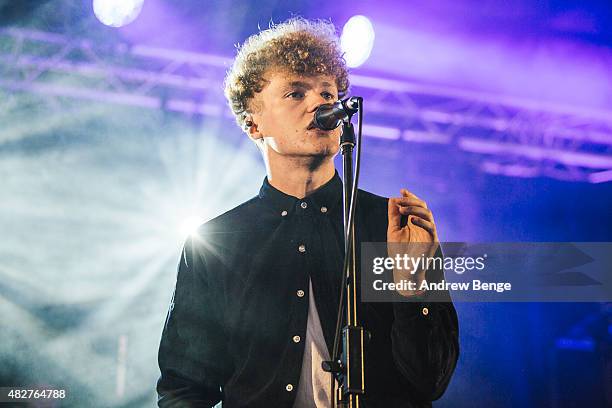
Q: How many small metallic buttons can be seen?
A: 8